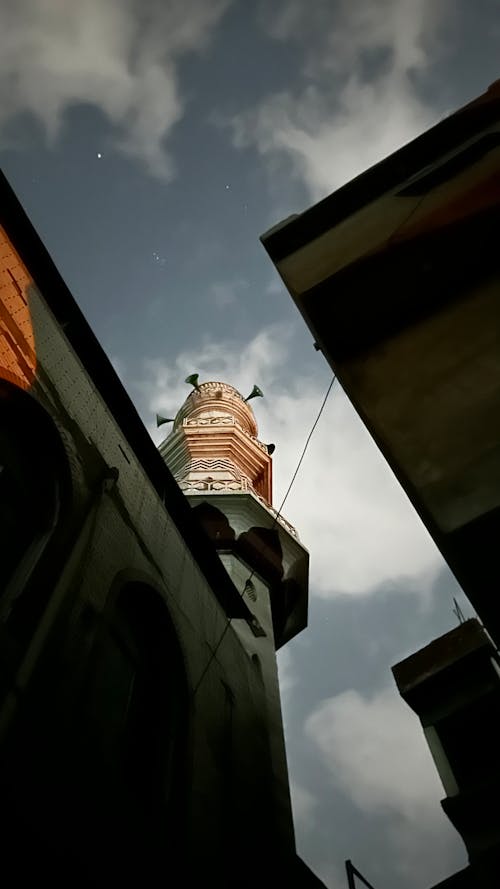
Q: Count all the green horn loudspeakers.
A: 3